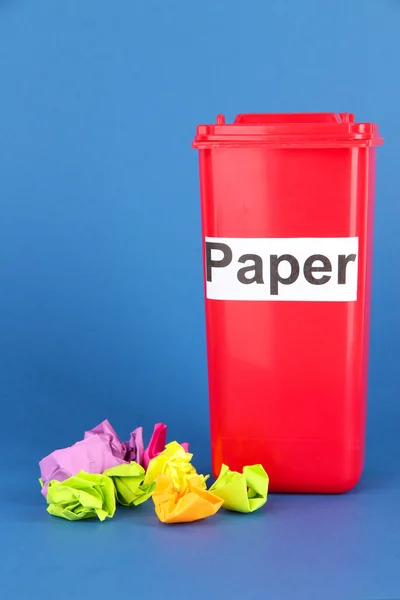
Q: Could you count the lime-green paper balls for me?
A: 3